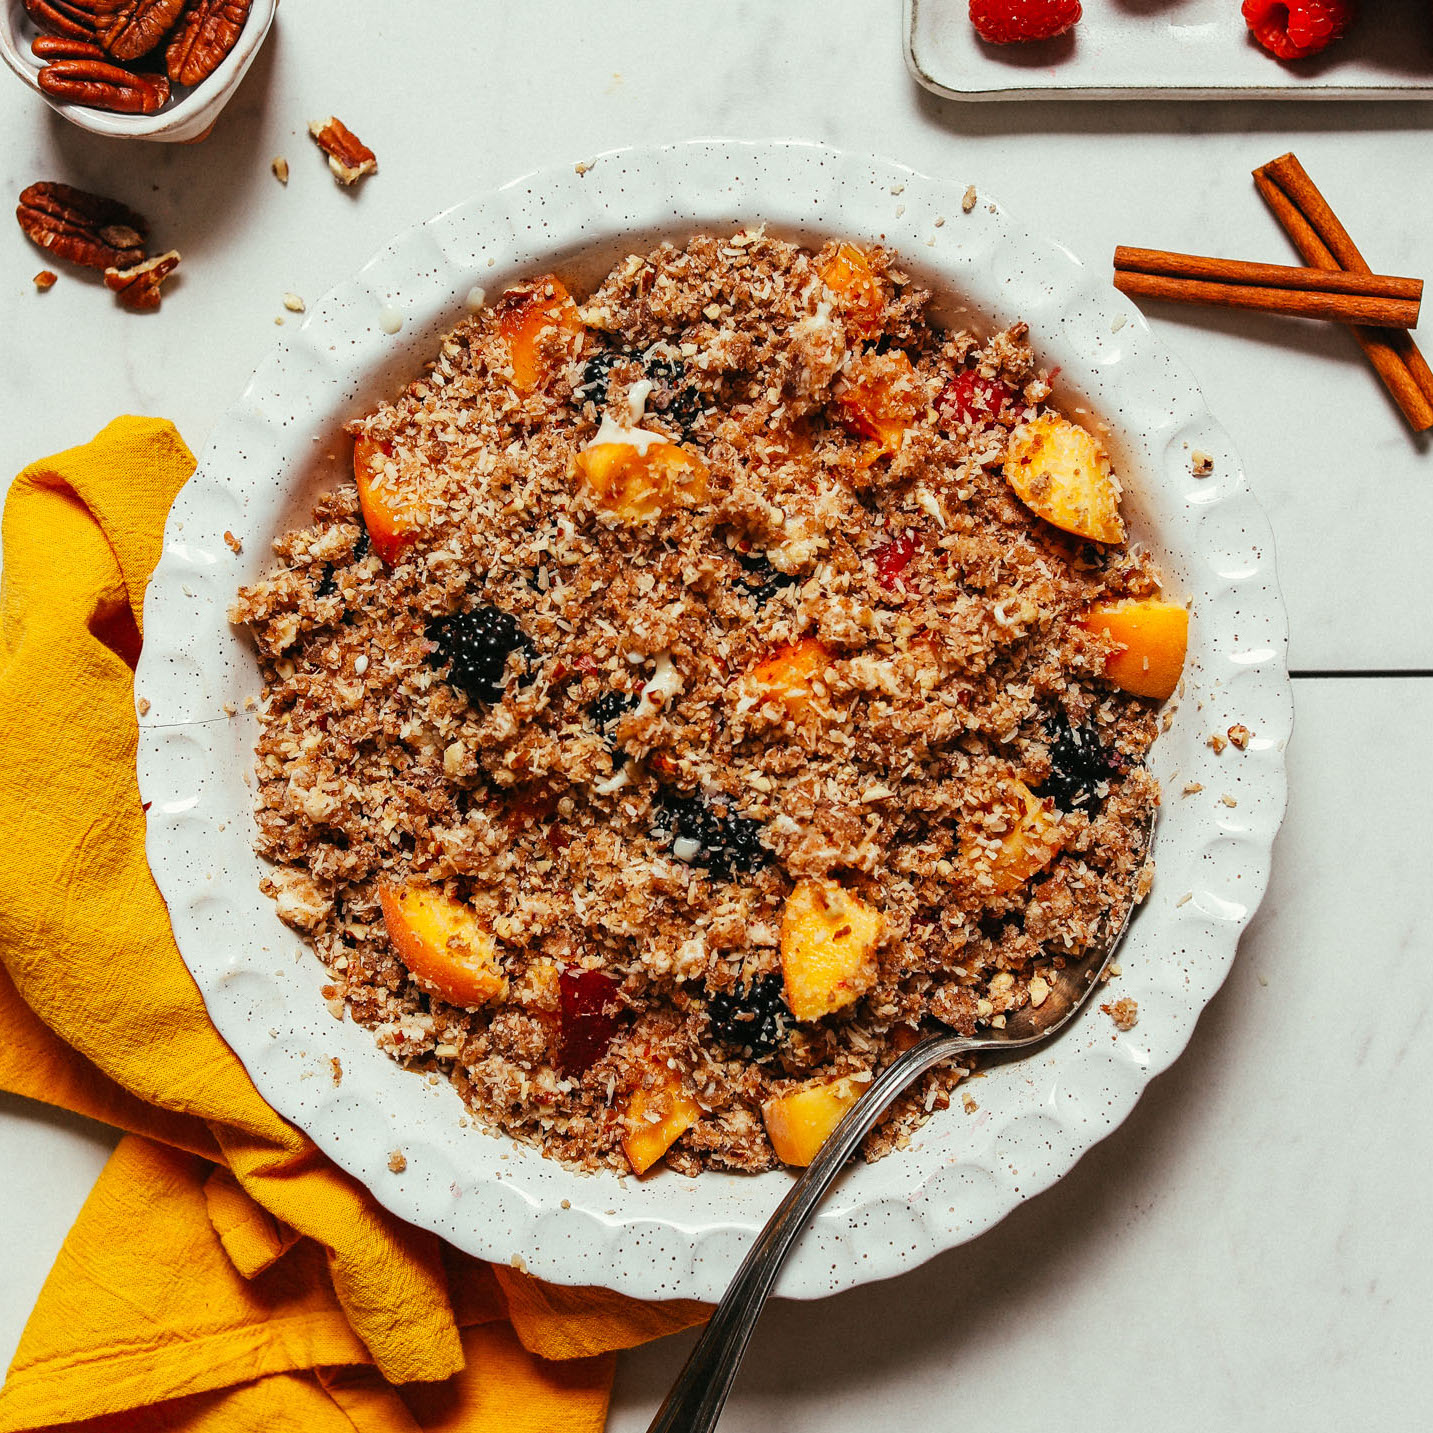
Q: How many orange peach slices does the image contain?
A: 13